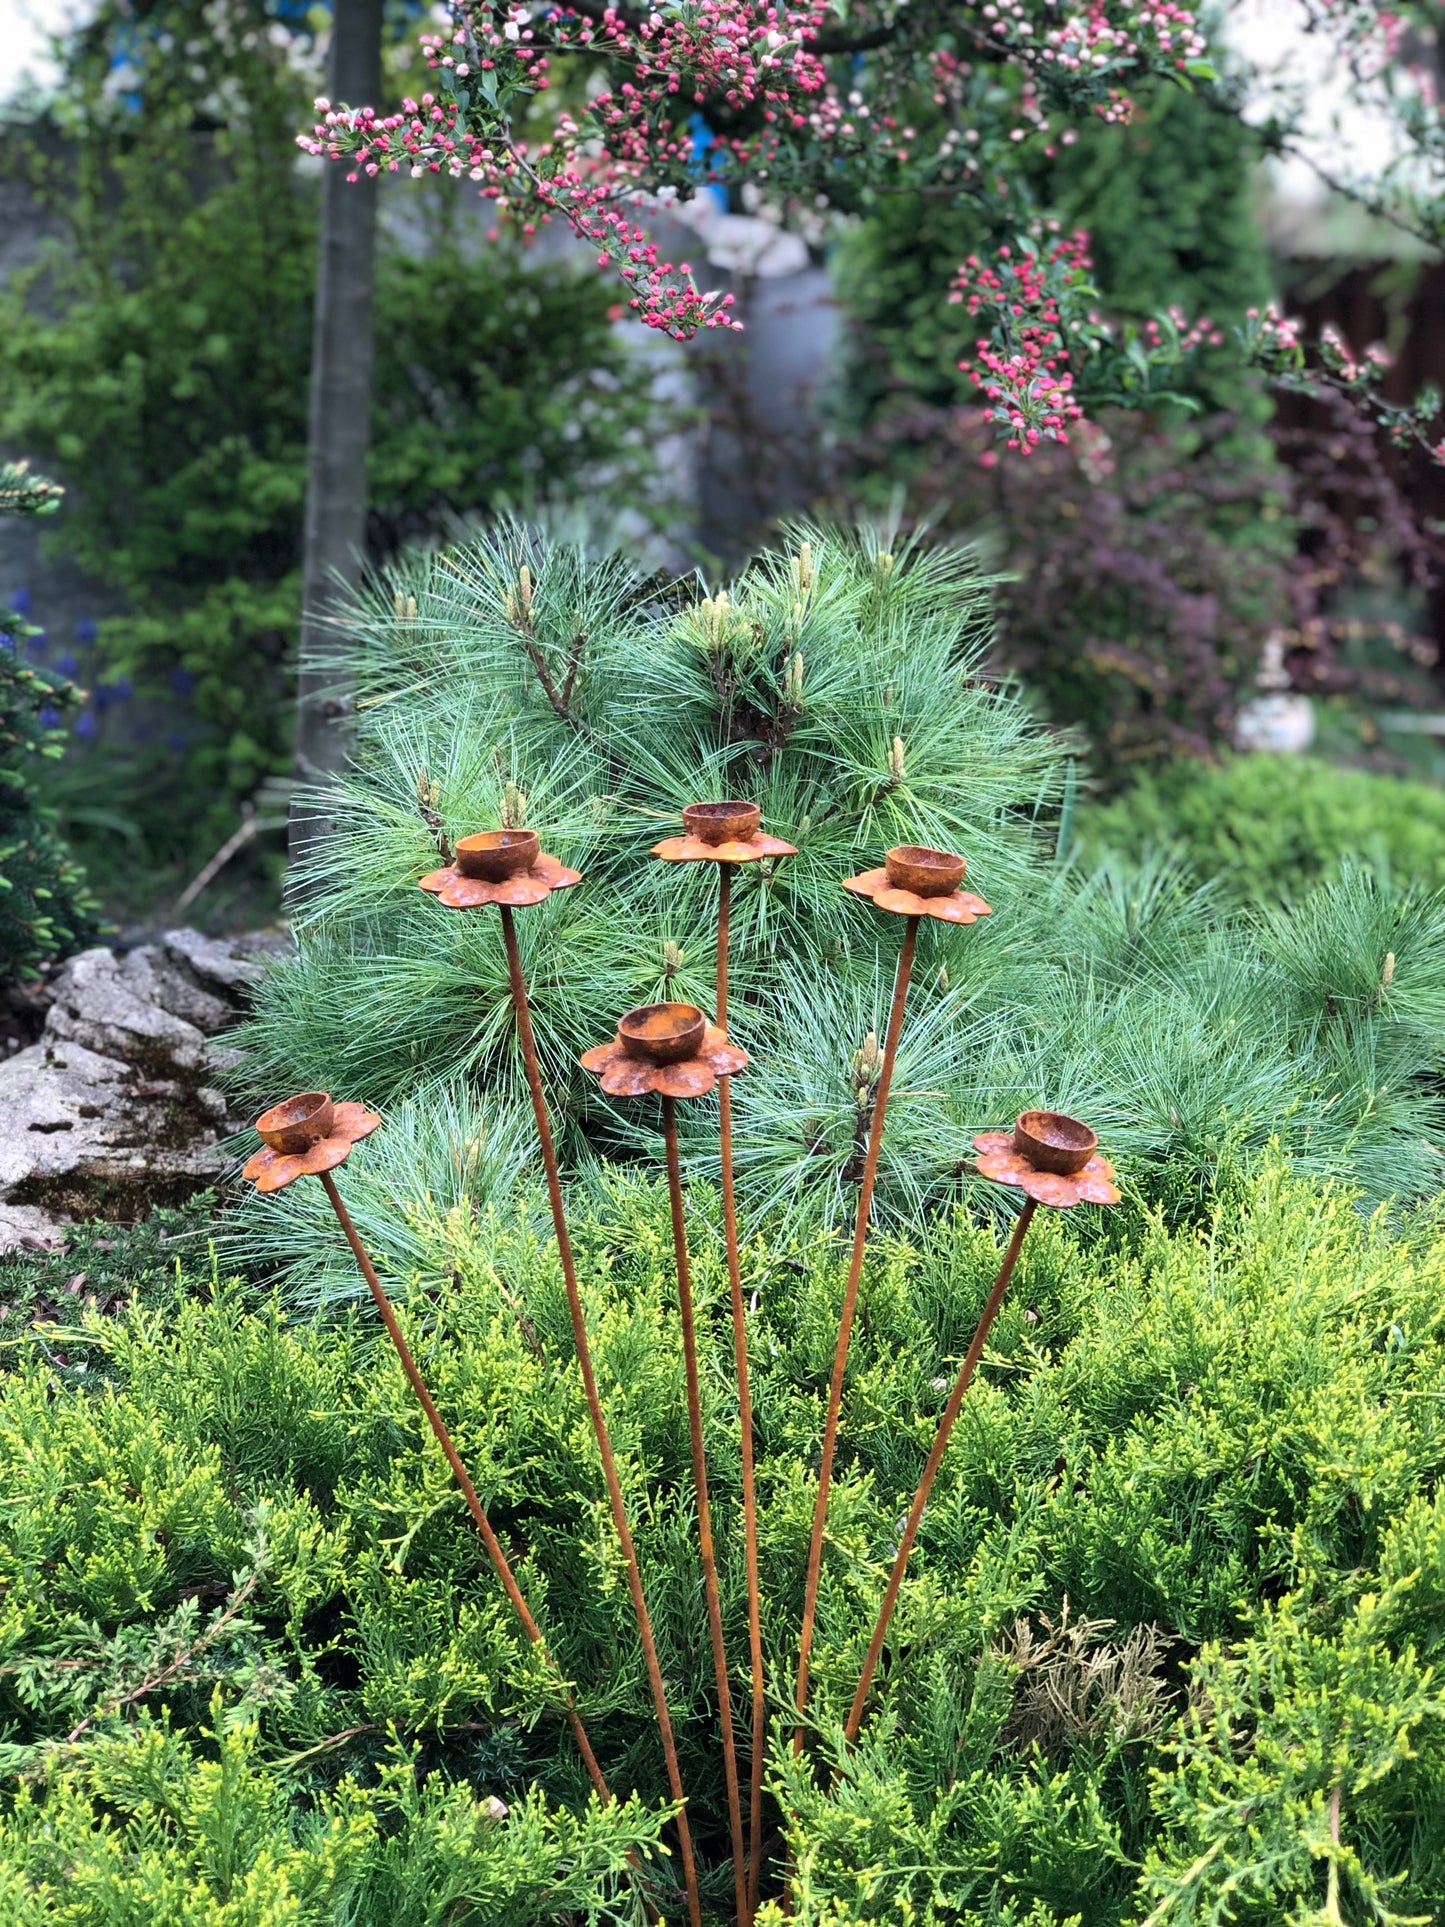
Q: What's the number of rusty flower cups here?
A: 6